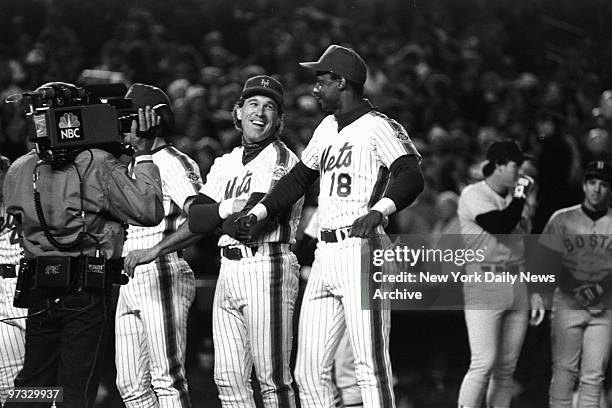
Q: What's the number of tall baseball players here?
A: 1